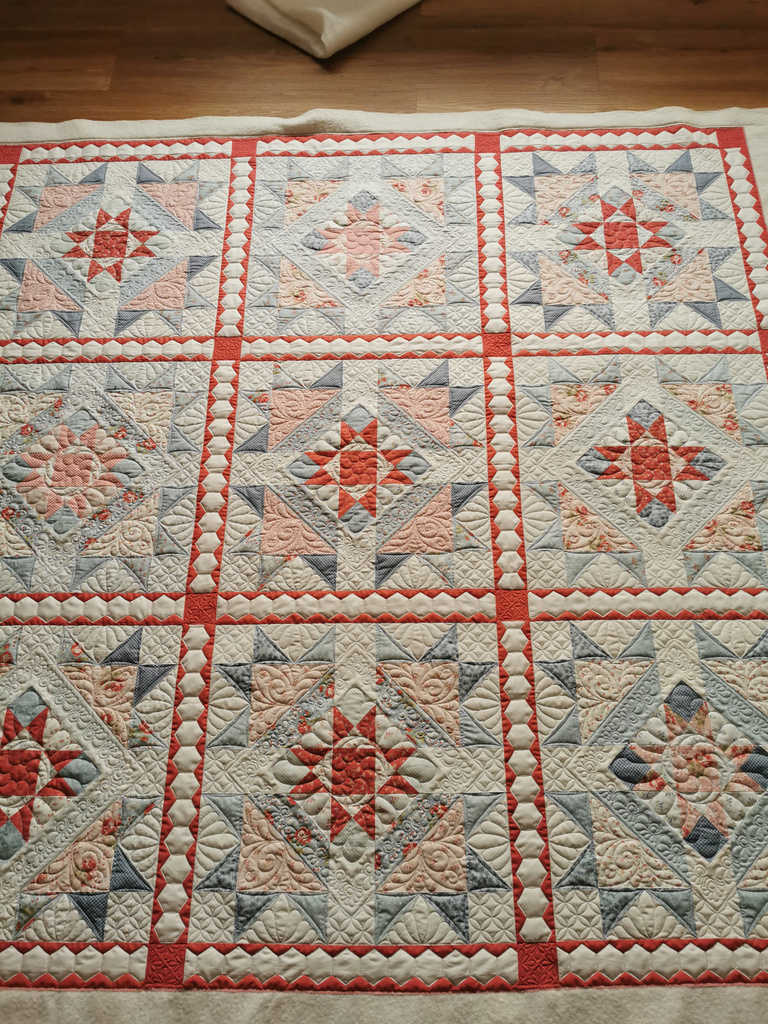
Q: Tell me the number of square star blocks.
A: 9